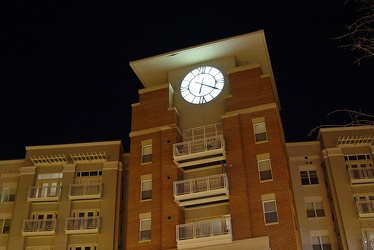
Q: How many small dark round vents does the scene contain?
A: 3